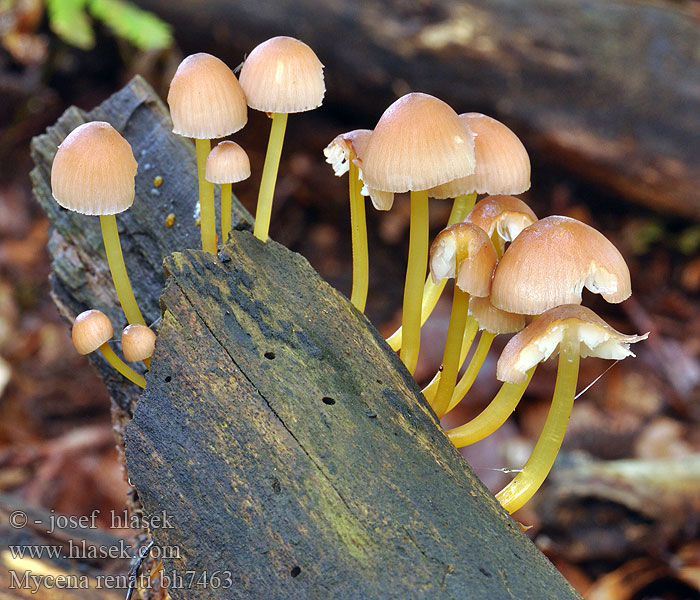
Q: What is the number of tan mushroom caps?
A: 14